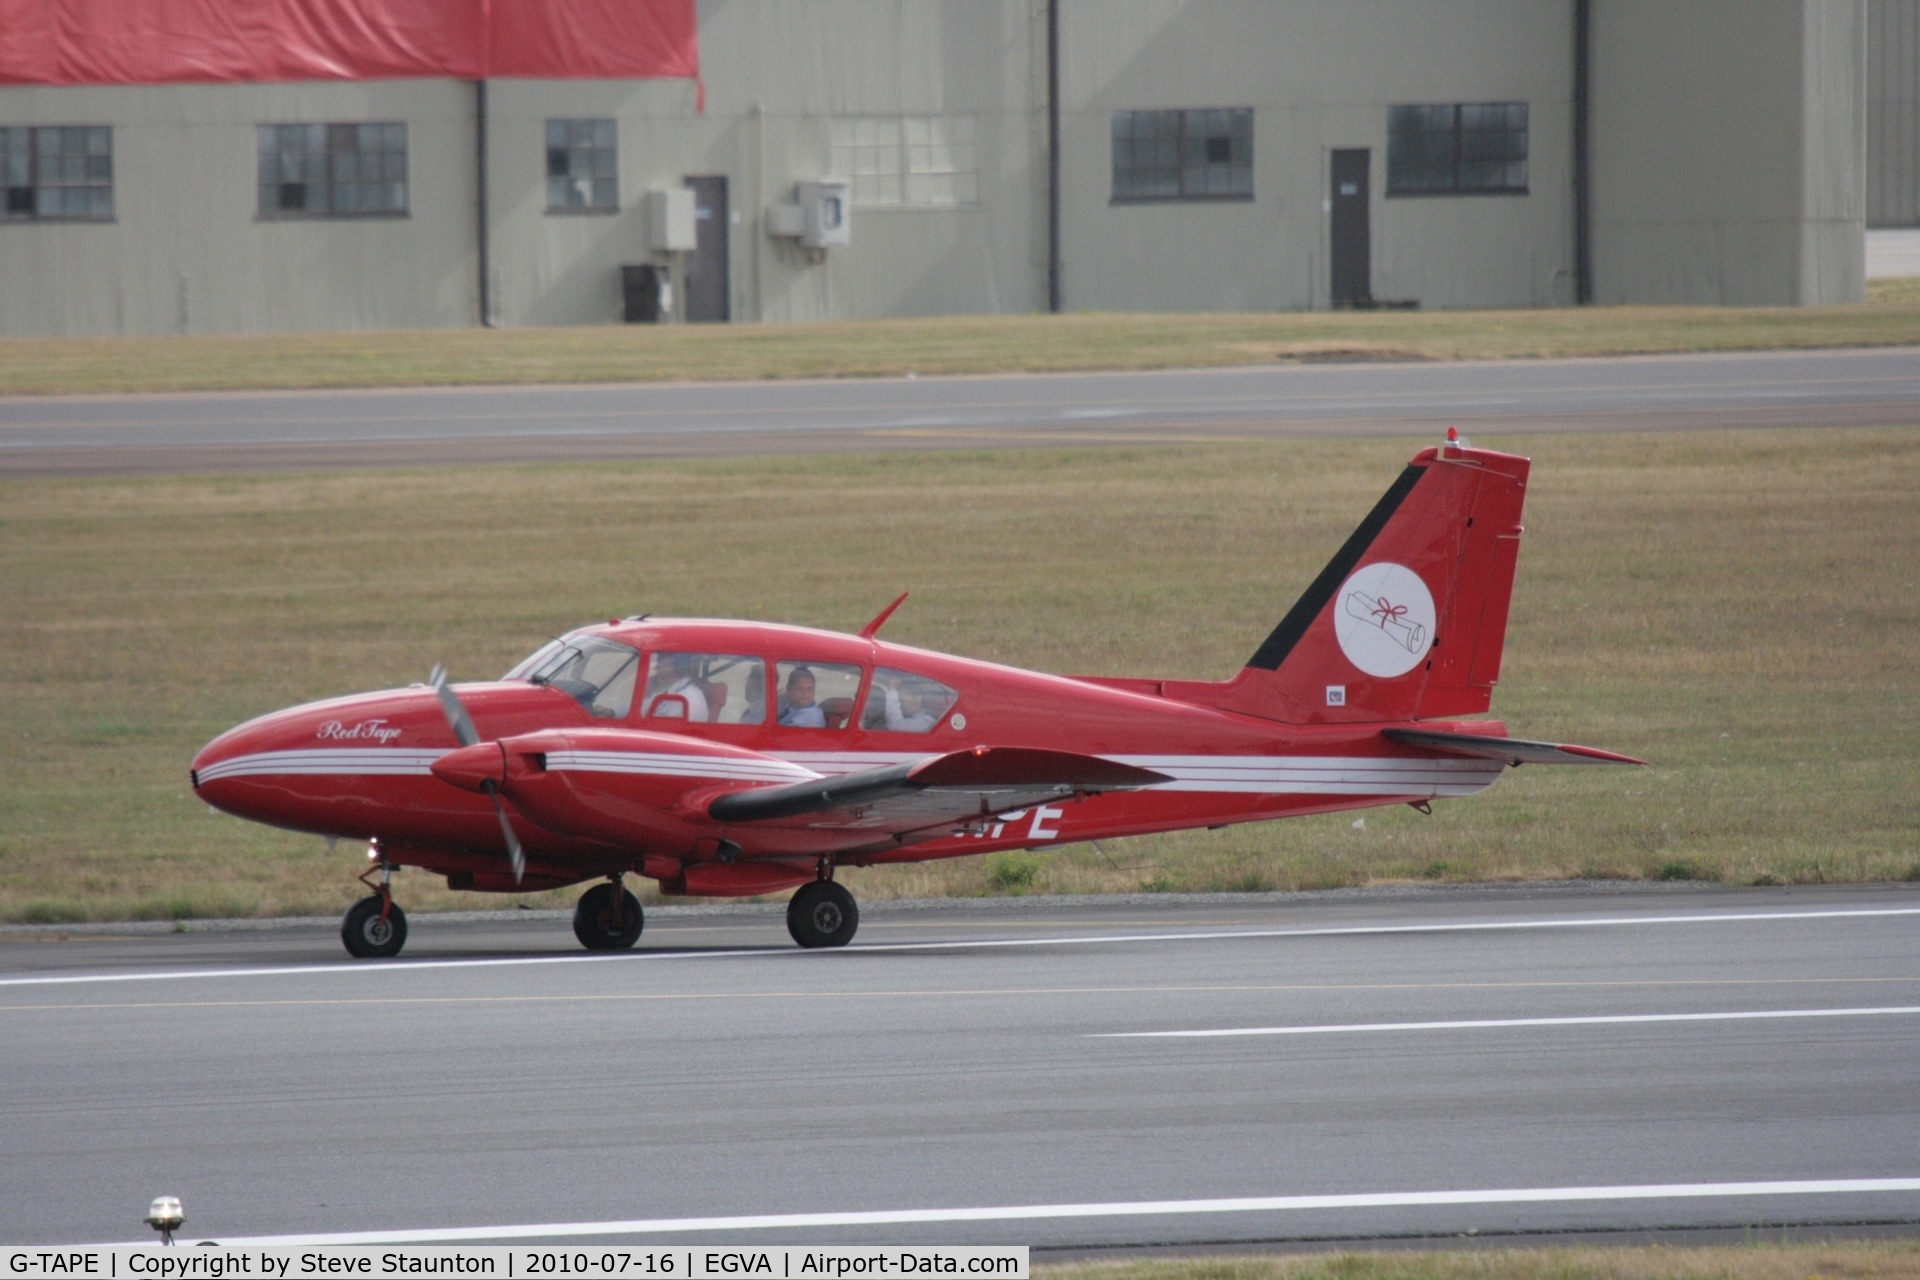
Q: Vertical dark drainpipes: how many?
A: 3